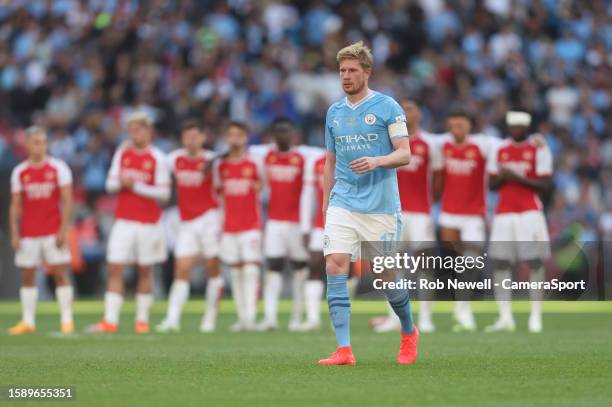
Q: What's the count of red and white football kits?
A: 9